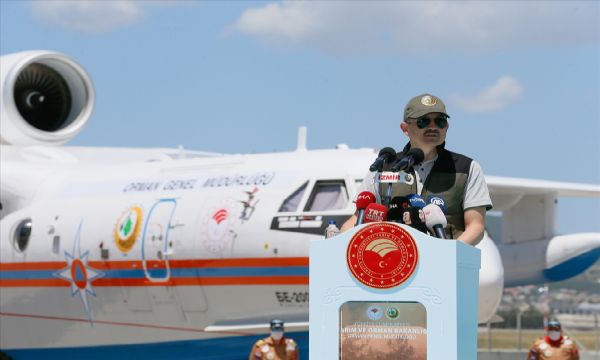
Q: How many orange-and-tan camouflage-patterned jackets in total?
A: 2